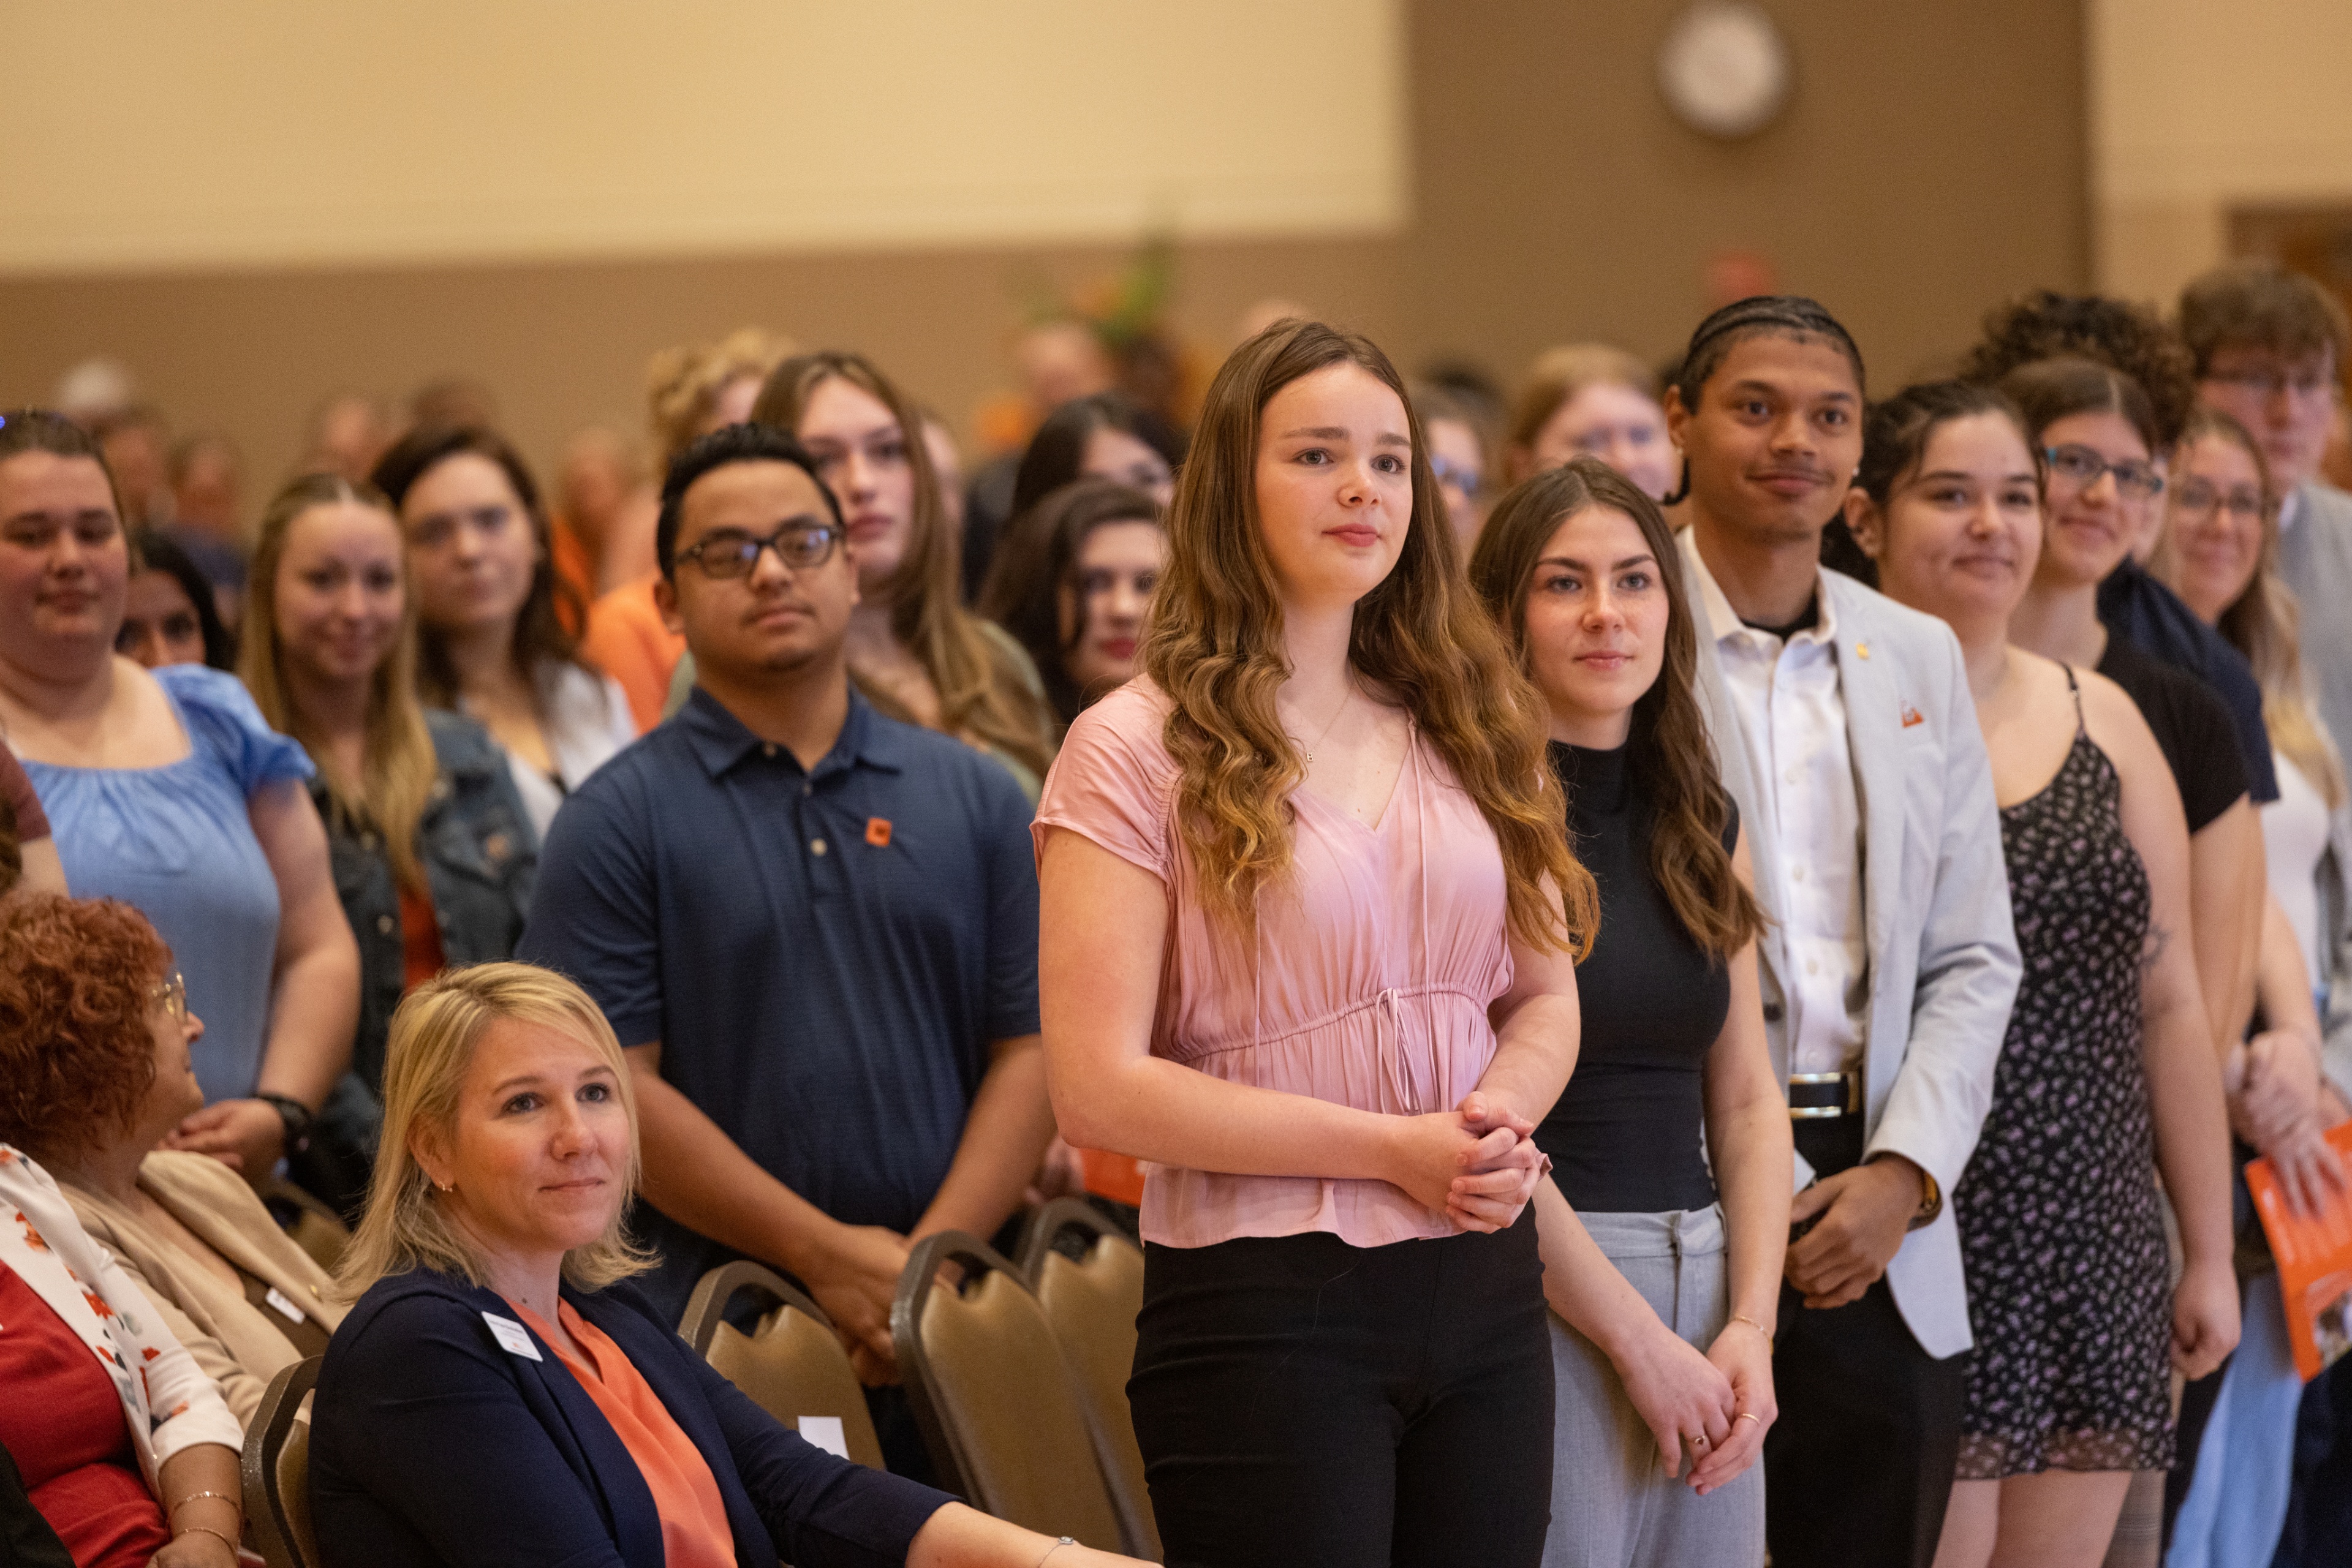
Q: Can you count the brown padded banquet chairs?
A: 5